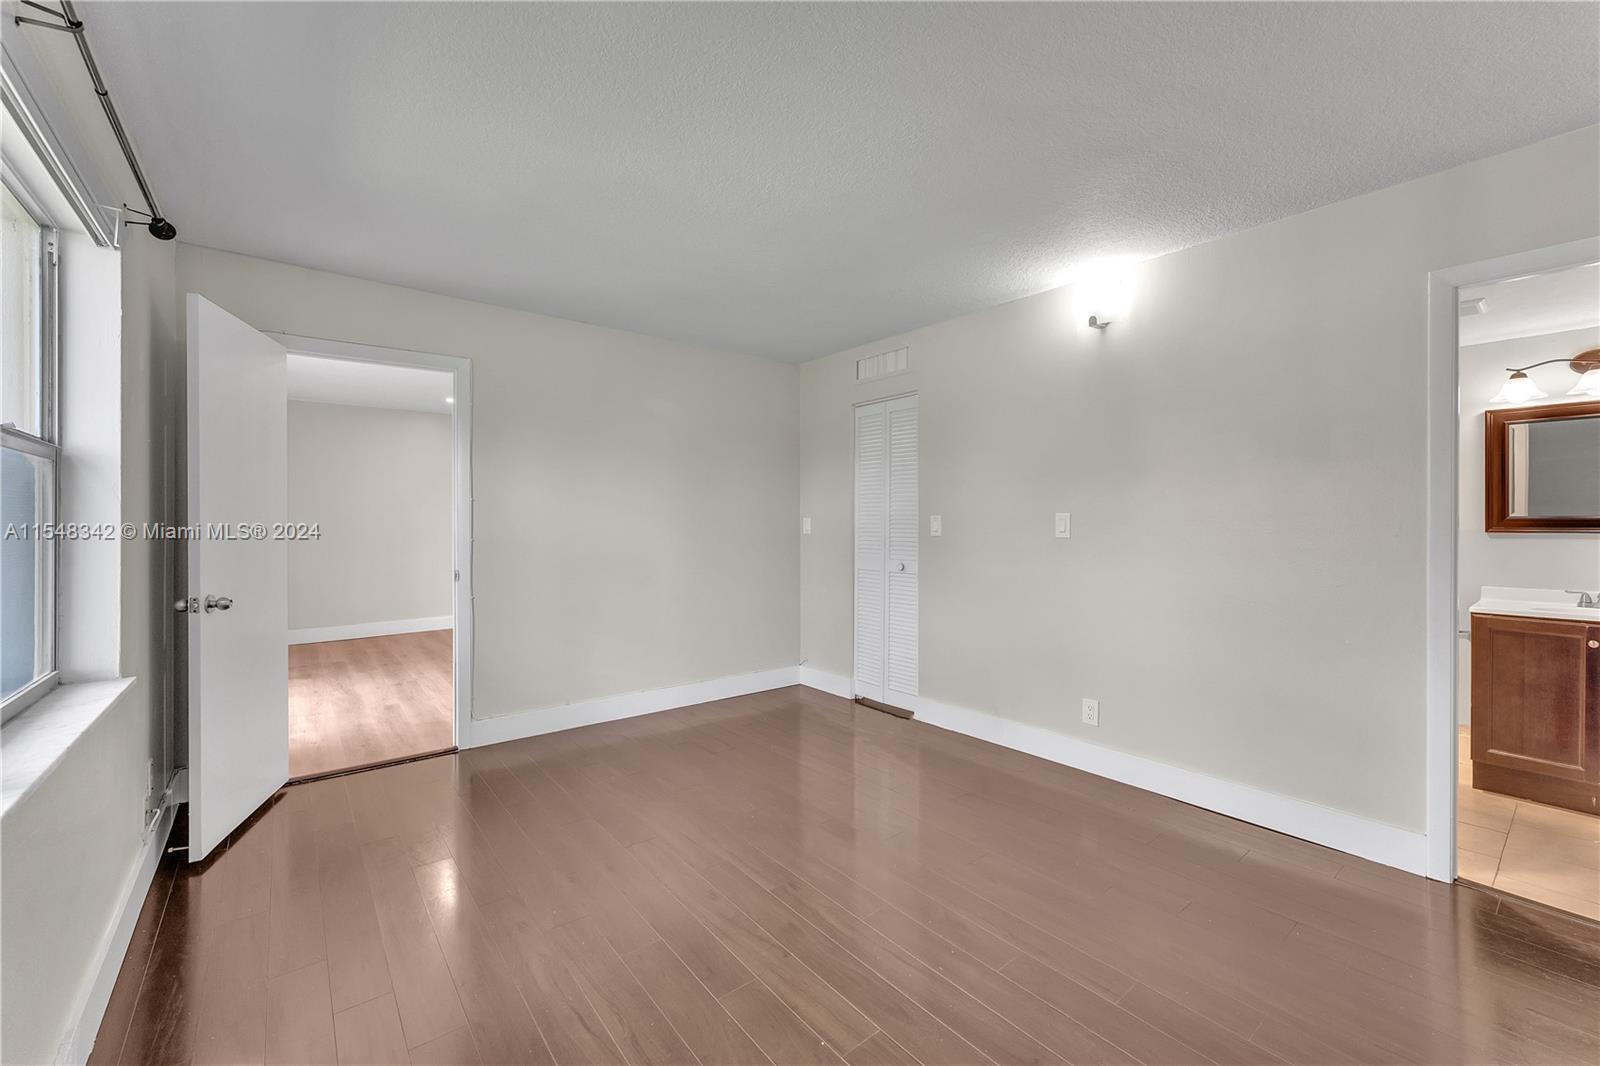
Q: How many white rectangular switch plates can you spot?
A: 3